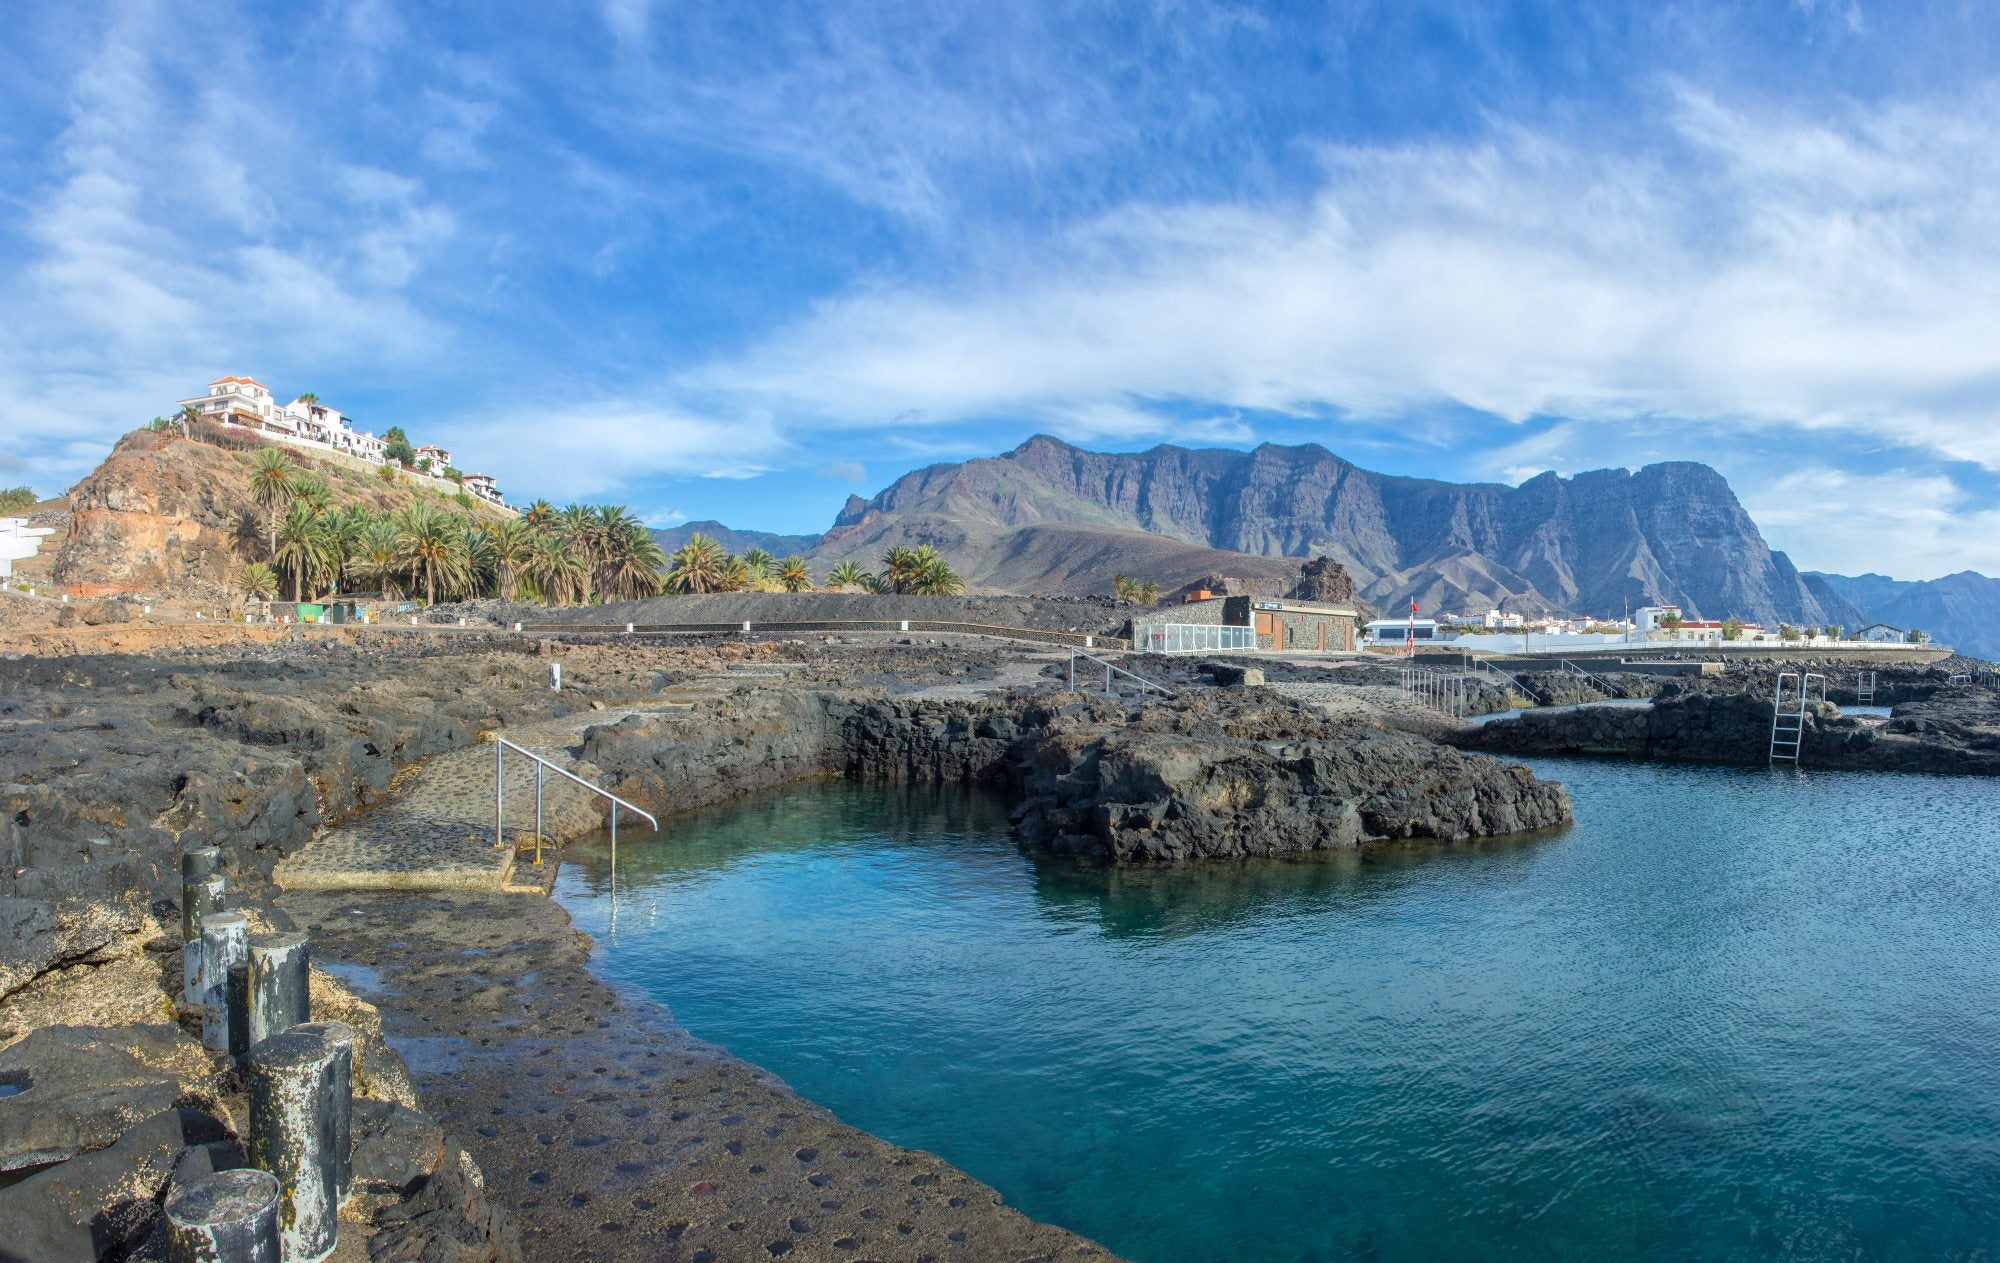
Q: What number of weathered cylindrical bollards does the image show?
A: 8